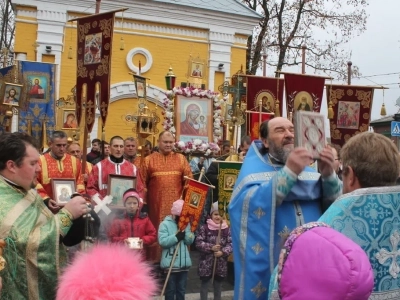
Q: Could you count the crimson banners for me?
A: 4